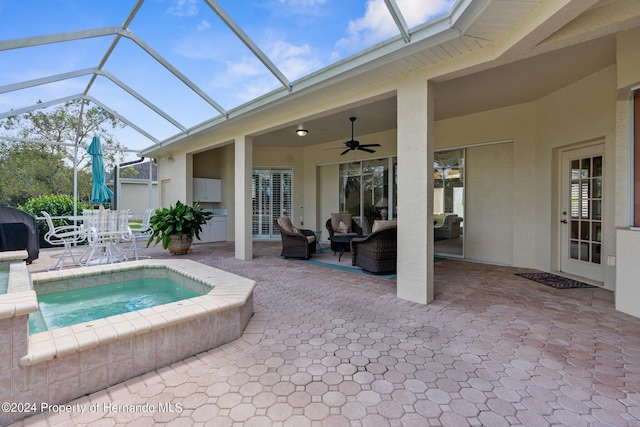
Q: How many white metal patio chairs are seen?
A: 4